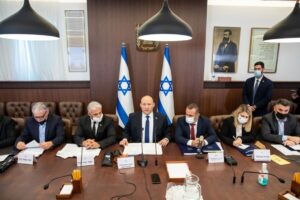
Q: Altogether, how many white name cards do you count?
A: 5